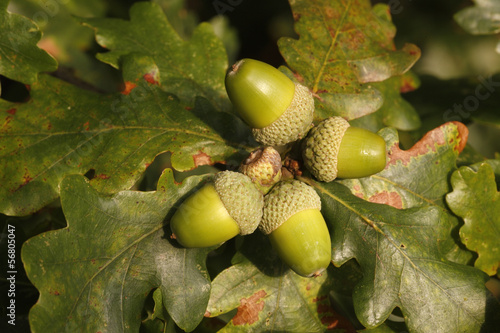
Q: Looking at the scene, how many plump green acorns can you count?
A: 4